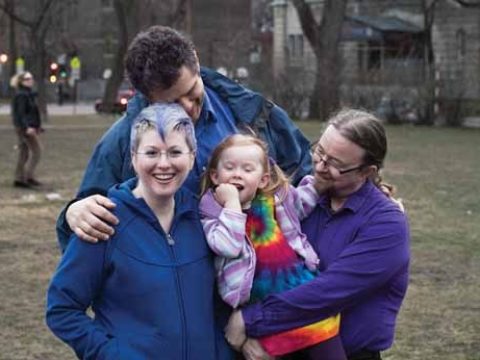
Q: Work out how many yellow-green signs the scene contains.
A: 2